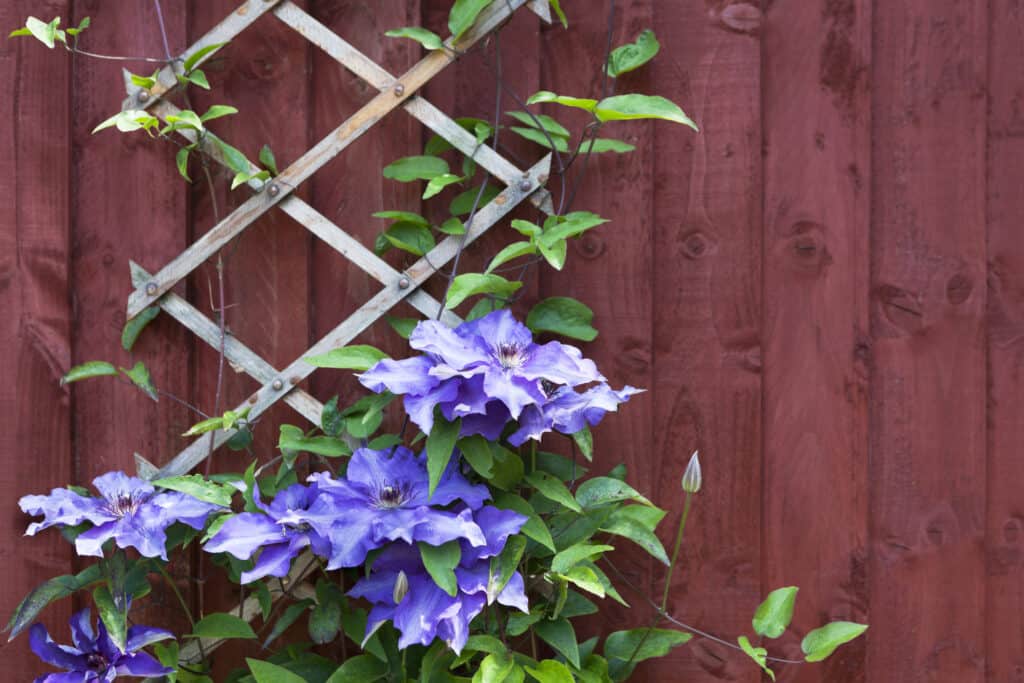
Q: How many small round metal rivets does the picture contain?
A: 7